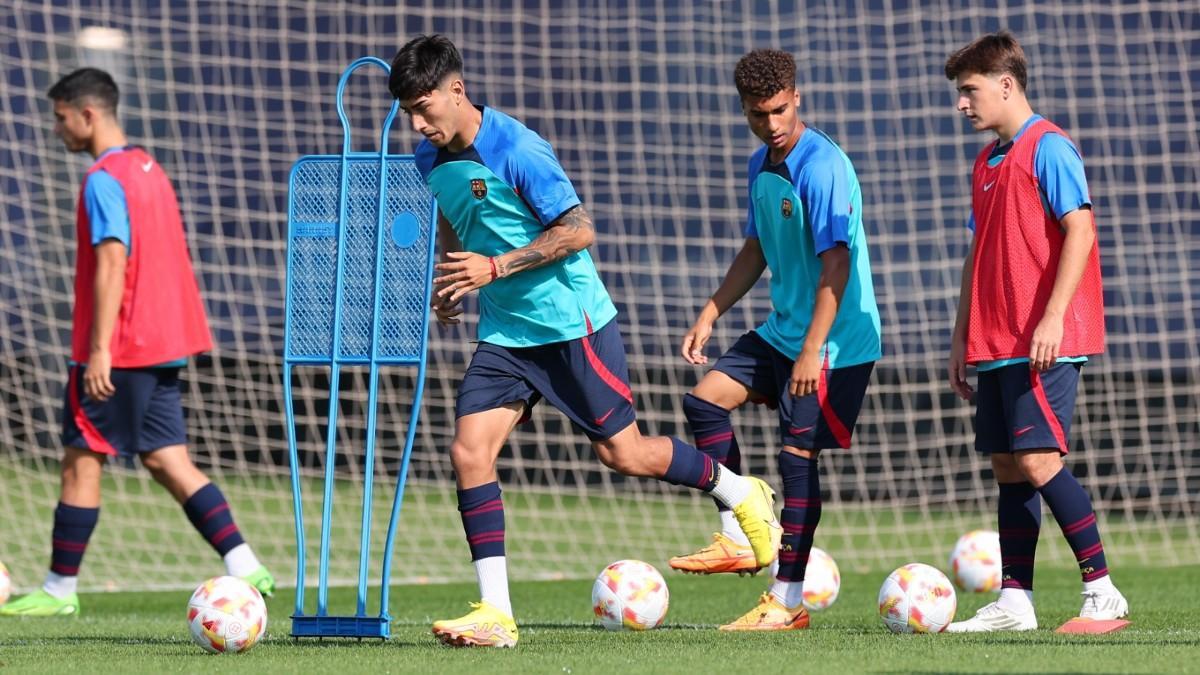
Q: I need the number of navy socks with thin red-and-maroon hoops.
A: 8